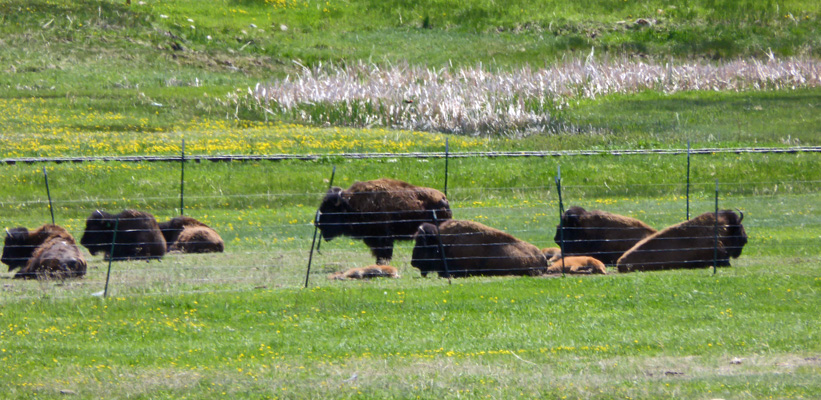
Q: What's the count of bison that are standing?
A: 1